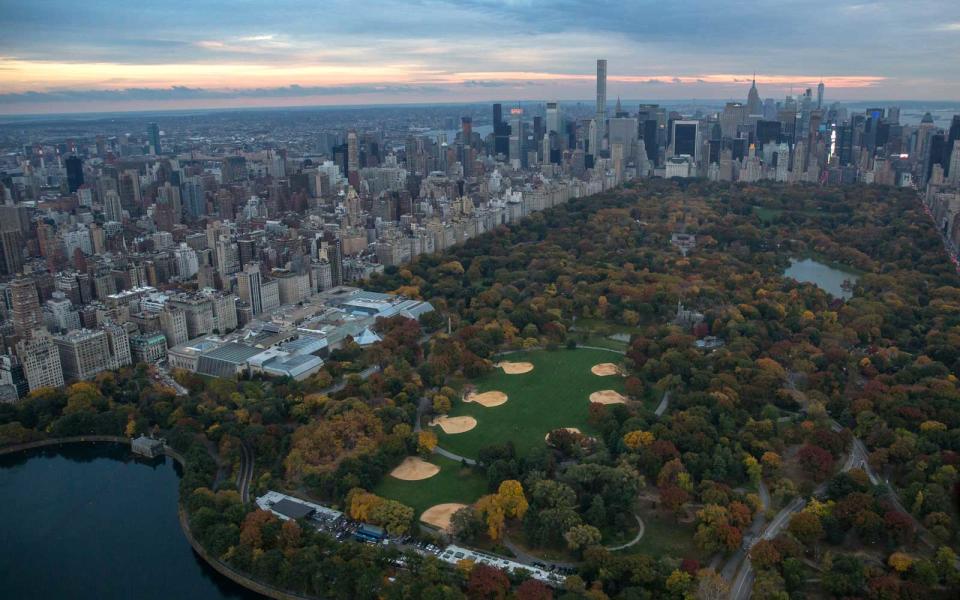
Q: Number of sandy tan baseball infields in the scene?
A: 8